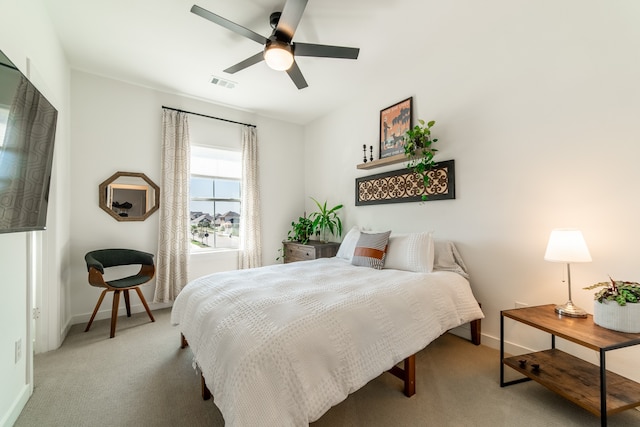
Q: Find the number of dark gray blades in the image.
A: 5